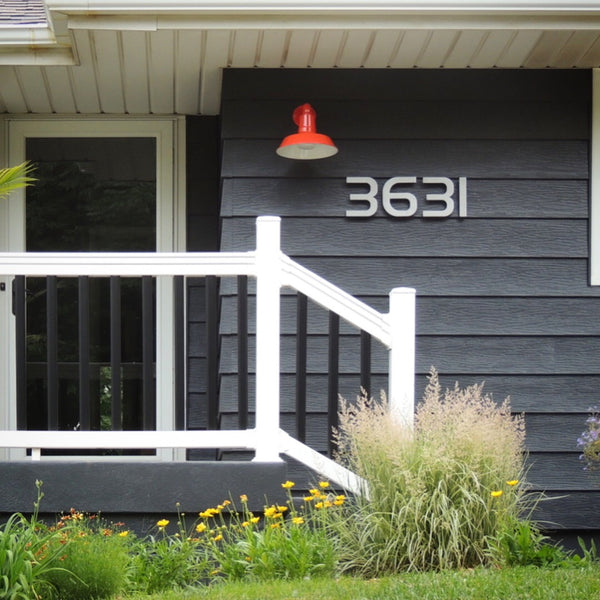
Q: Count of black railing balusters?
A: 11